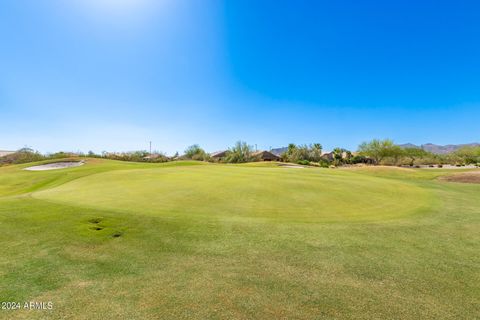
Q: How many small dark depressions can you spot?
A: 3